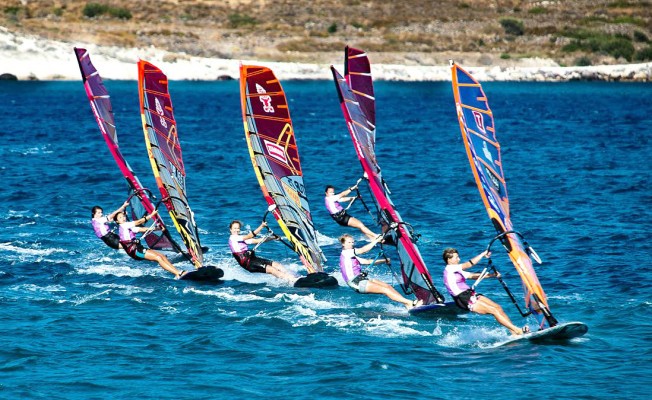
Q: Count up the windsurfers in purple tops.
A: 6